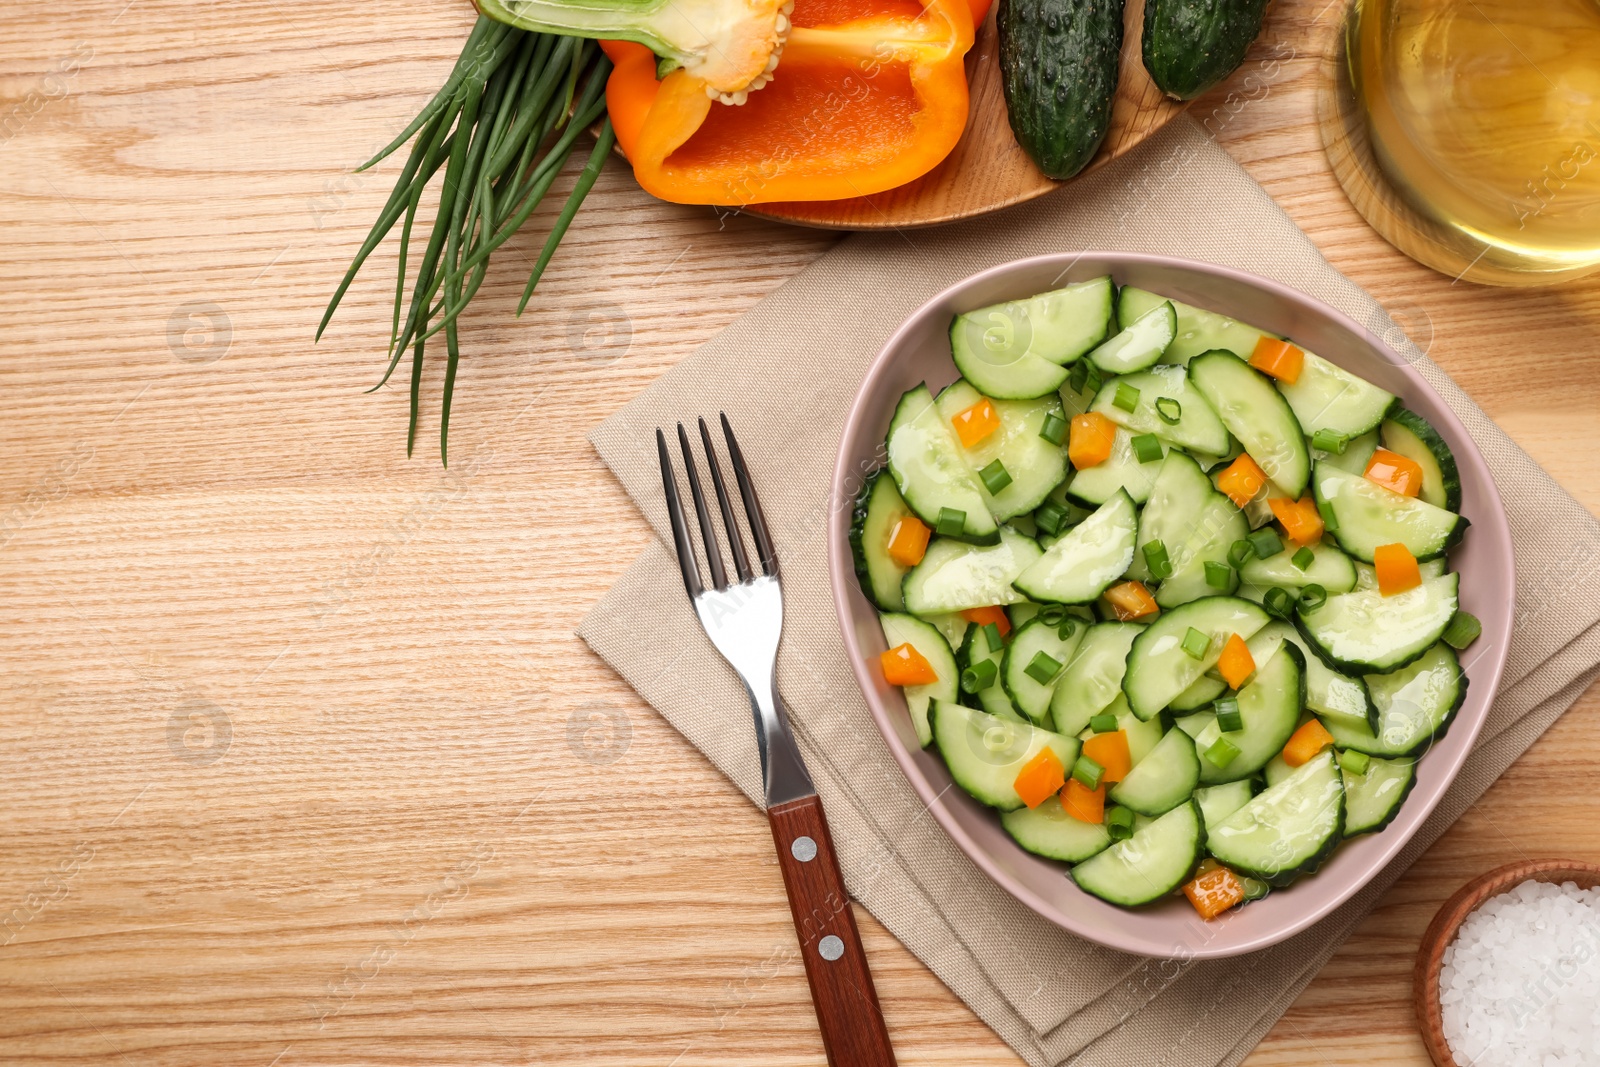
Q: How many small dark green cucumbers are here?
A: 2